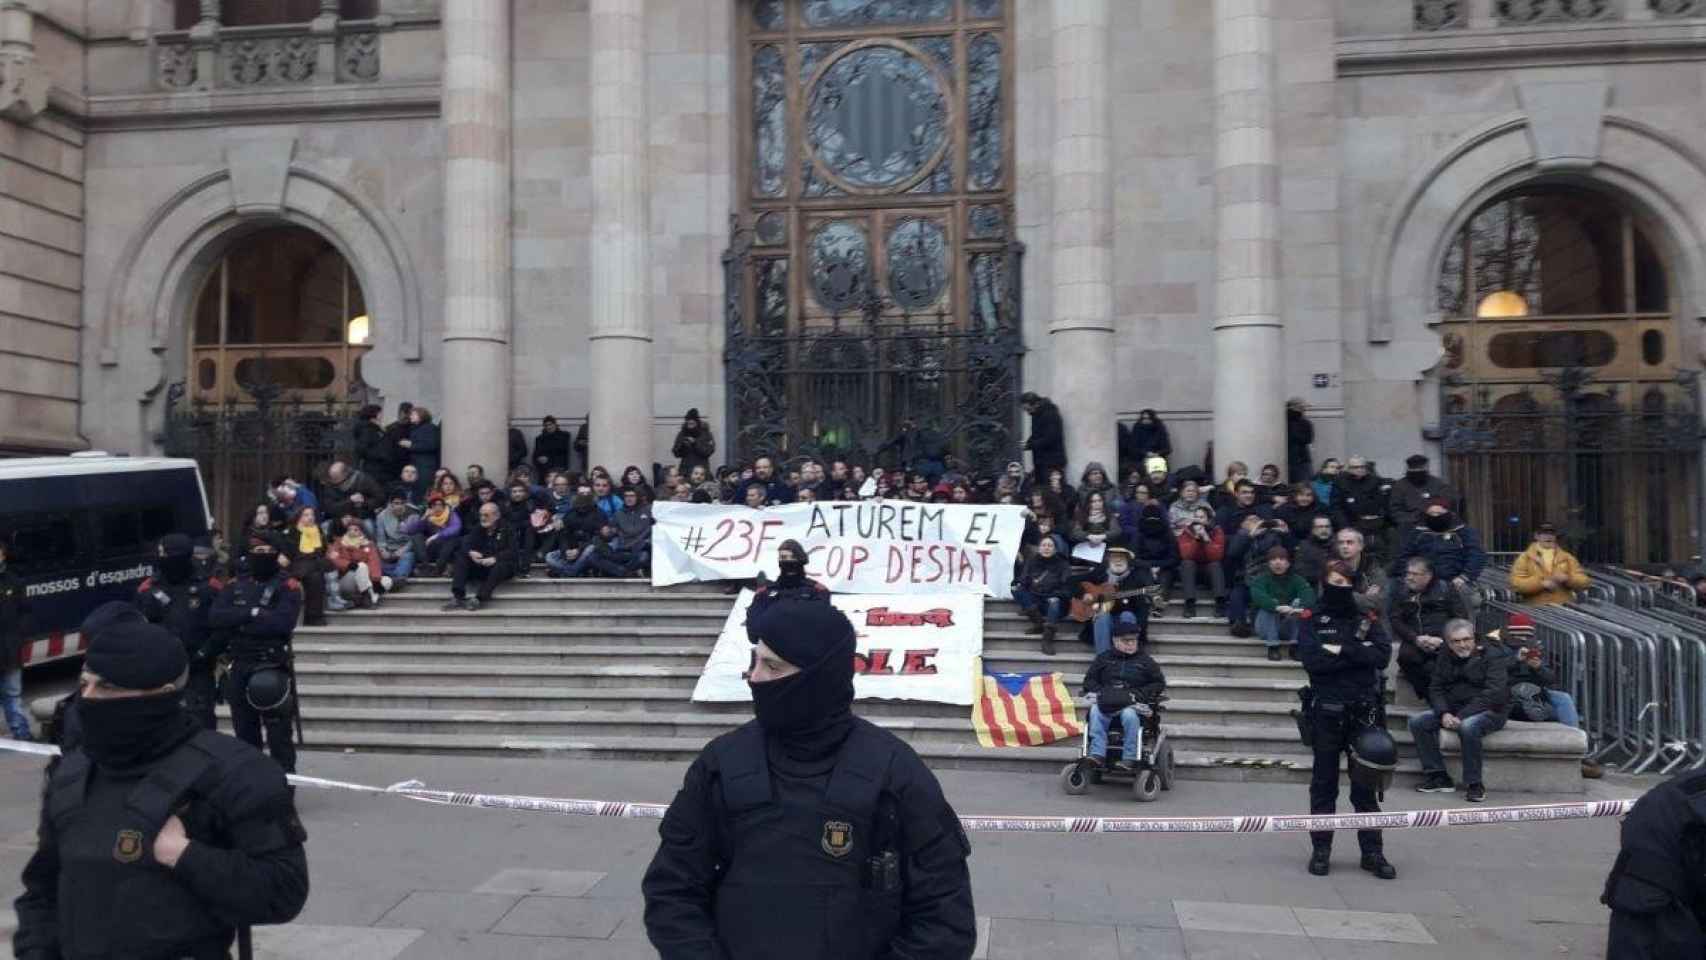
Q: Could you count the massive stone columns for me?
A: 4